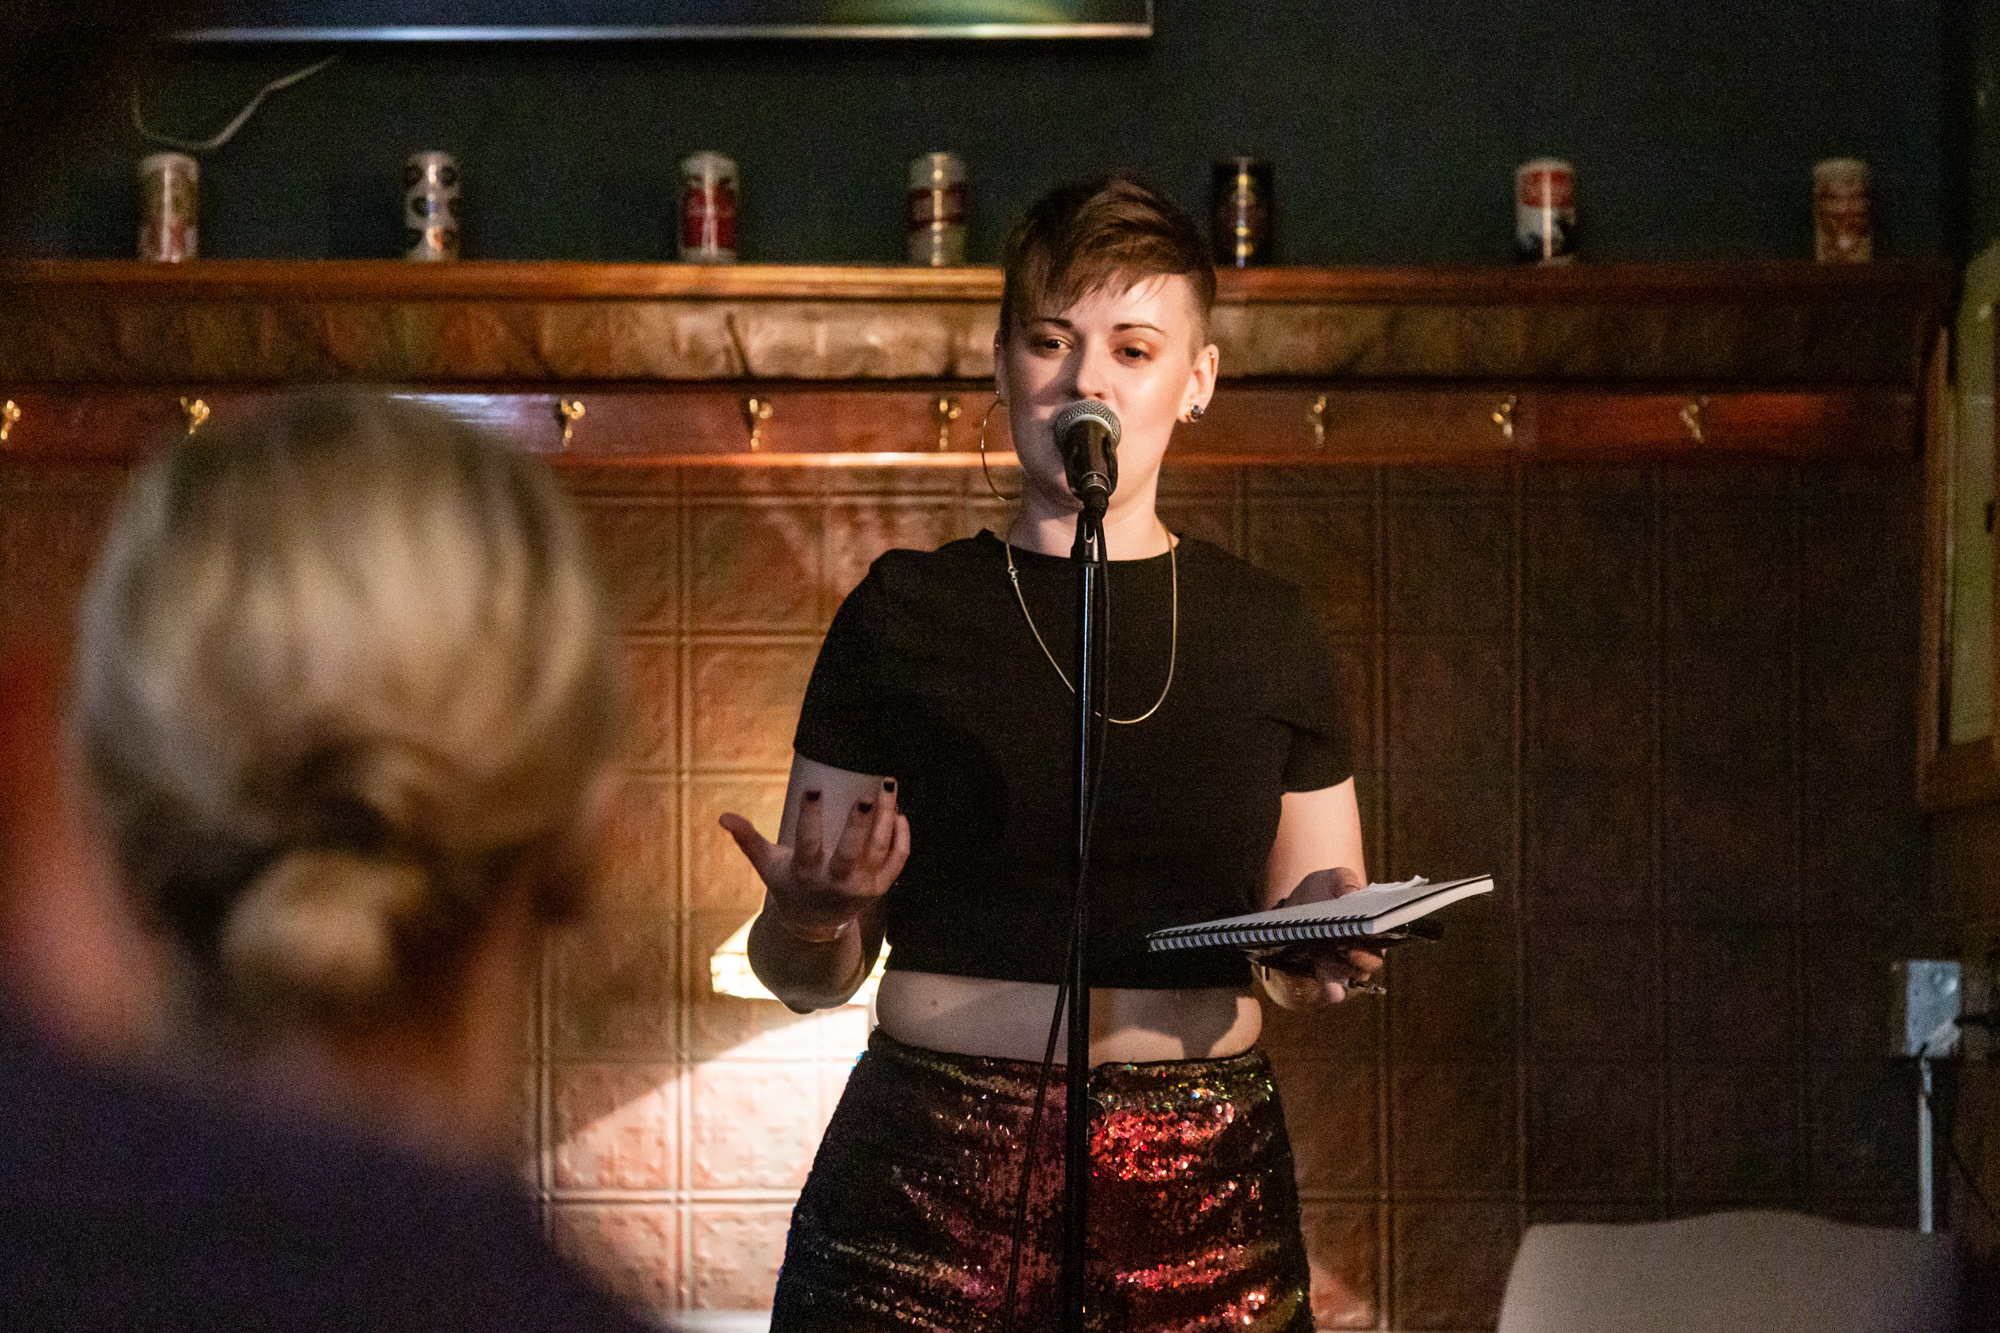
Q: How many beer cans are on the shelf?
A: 7